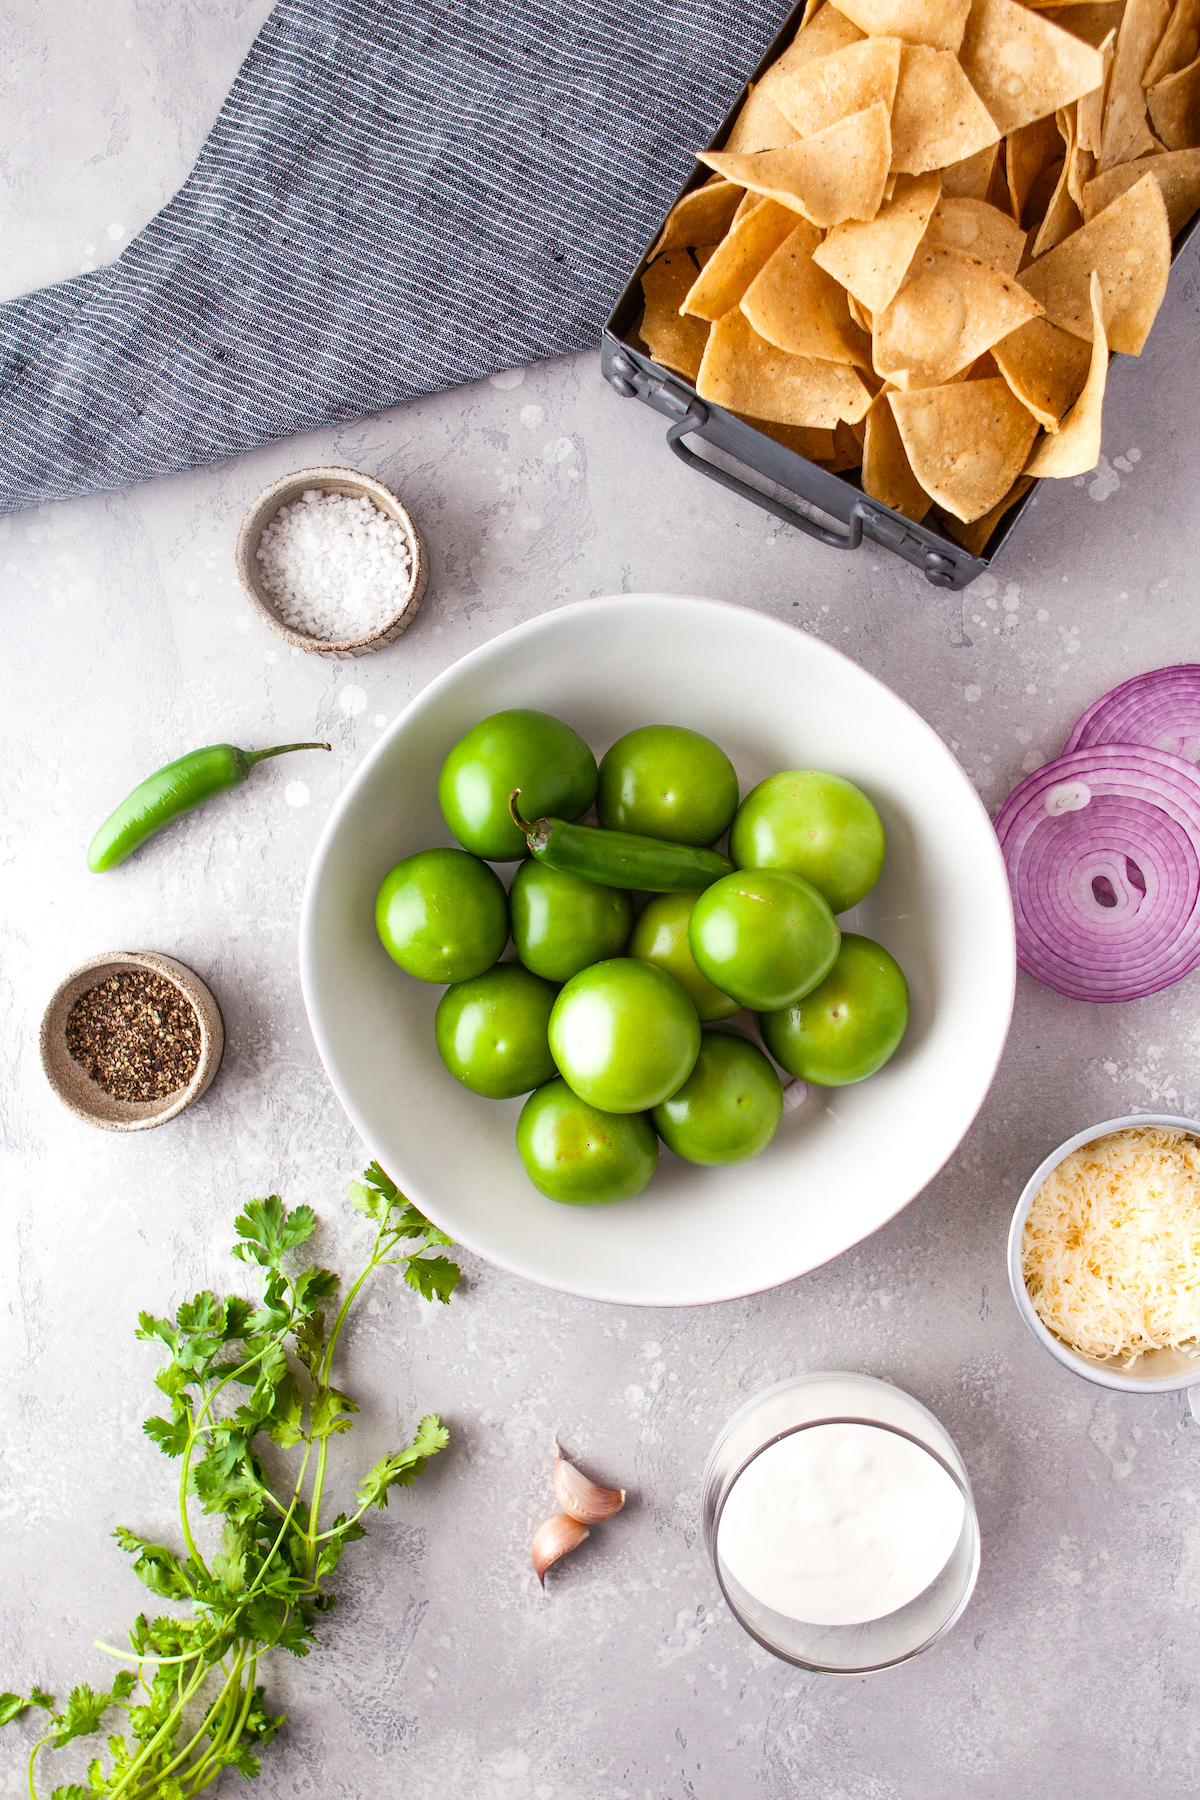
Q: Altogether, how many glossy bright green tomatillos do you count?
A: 12